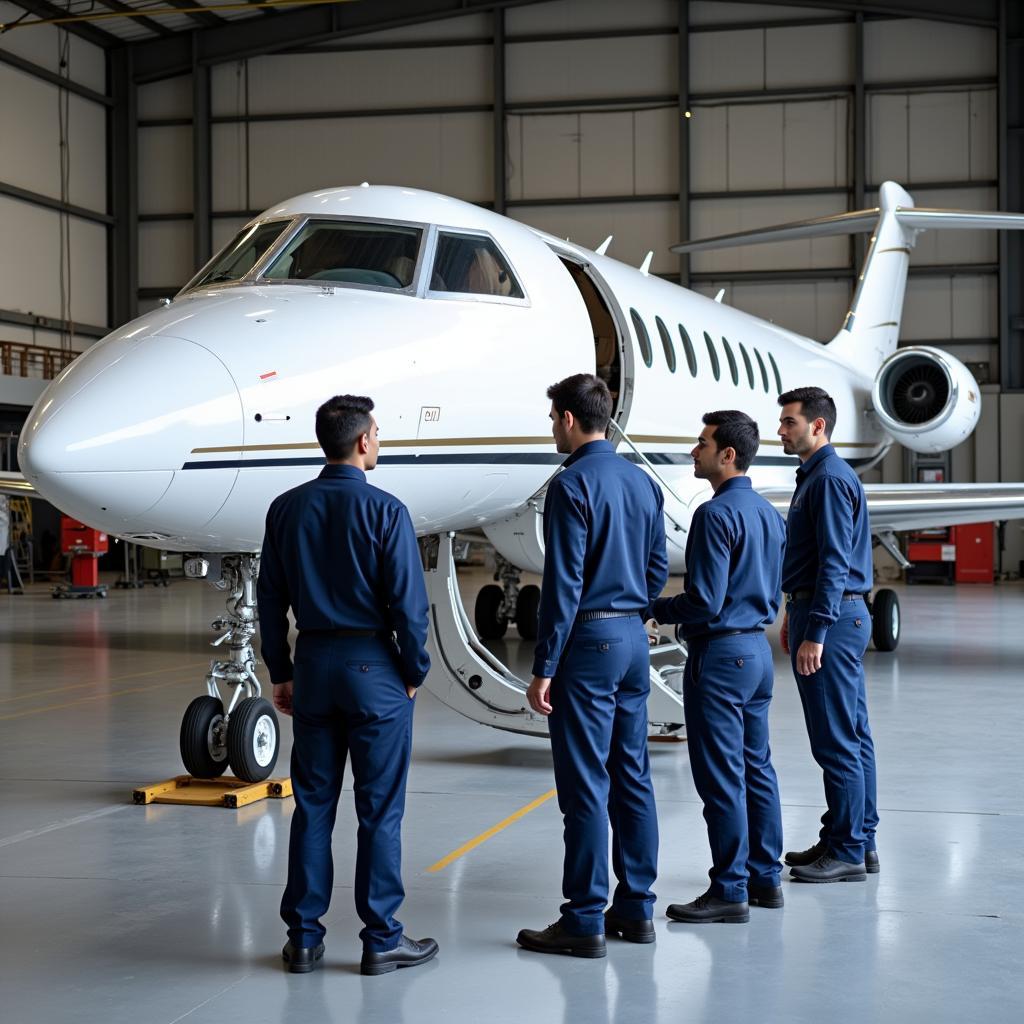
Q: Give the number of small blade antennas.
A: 3